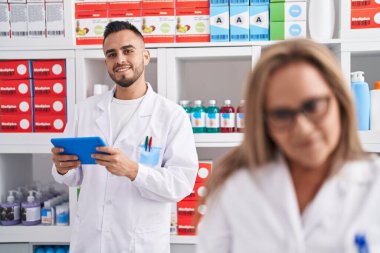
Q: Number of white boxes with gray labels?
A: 4